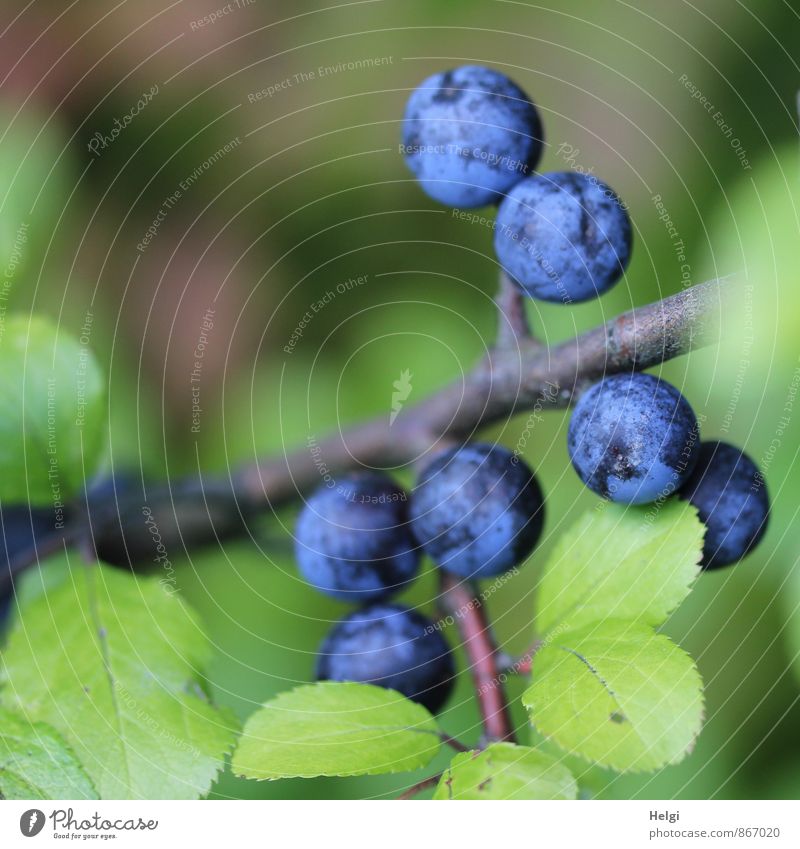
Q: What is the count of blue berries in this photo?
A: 7